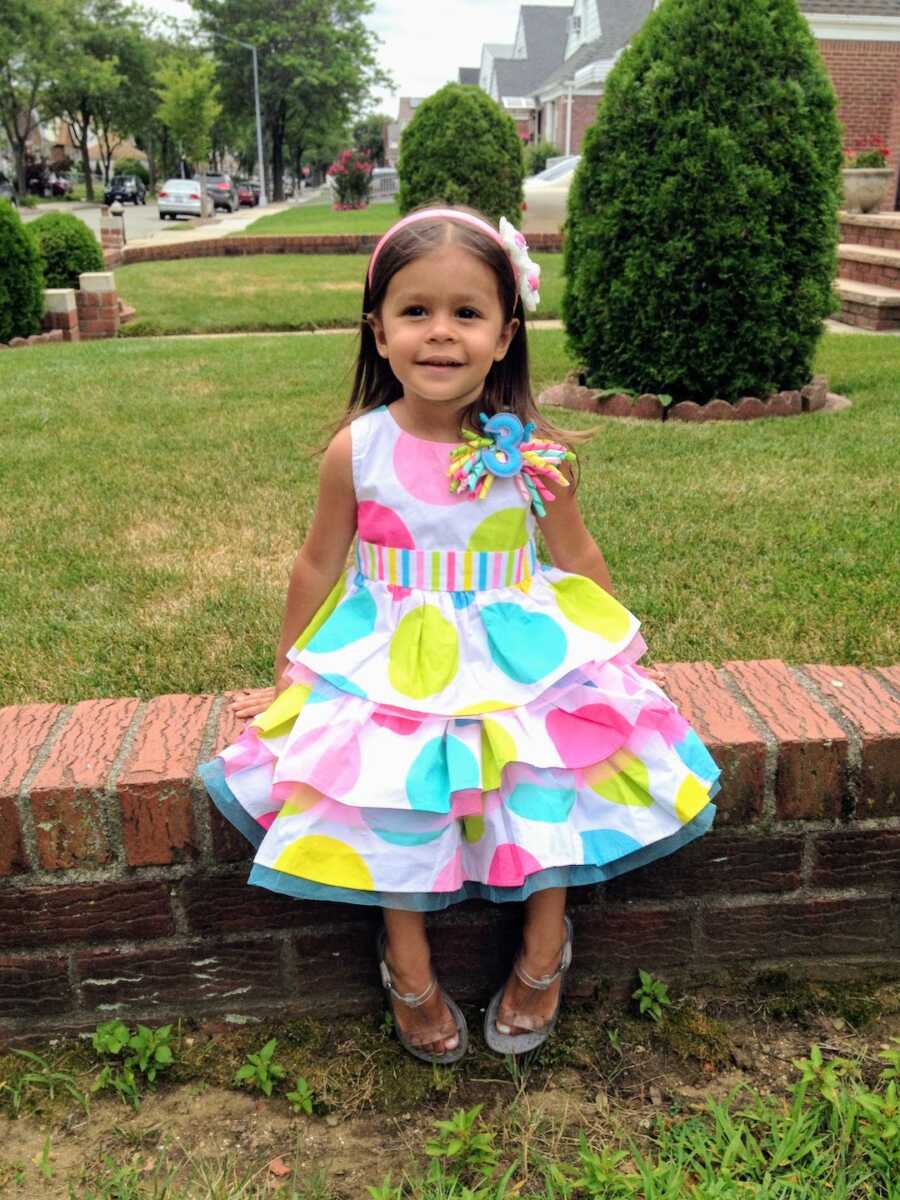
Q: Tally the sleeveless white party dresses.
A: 1